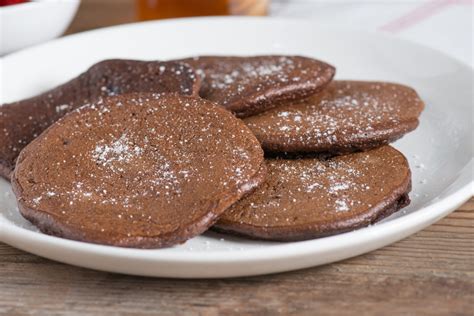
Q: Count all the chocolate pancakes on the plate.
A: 5